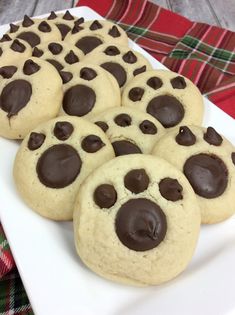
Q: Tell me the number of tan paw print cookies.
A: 13